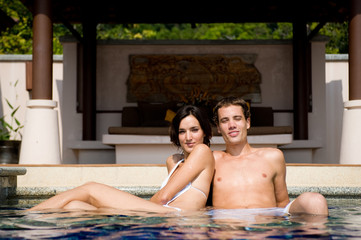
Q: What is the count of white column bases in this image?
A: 2